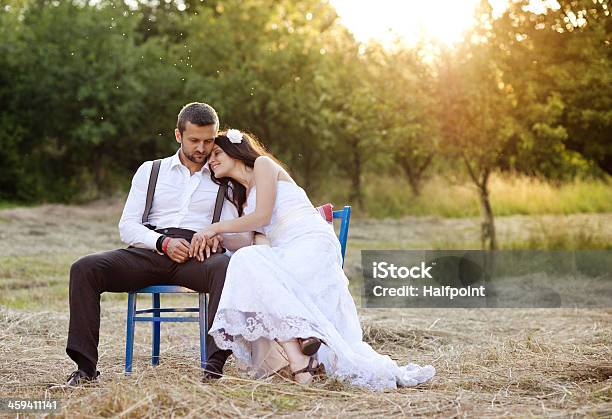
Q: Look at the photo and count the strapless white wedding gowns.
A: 1